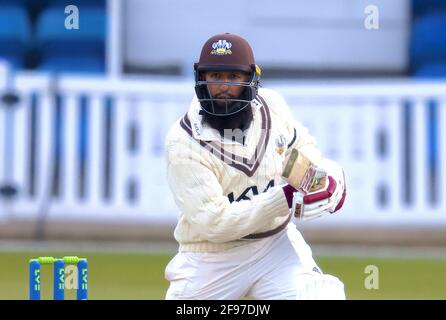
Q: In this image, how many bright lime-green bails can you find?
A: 2